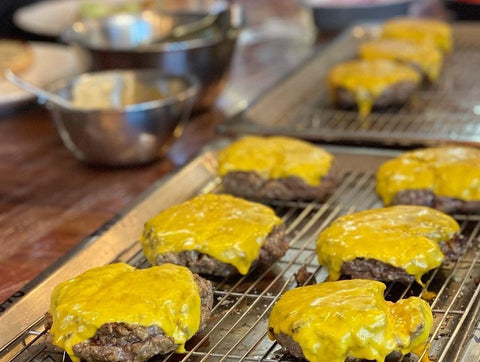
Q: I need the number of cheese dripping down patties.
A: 9